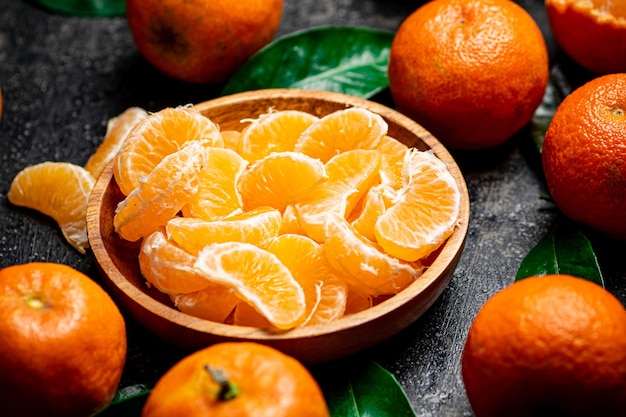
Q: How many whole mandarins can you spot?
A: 6